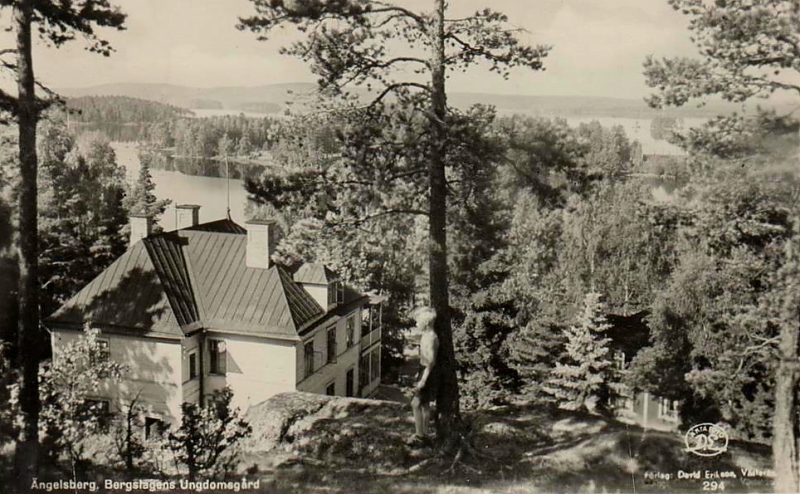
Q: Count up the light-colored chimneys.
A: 3